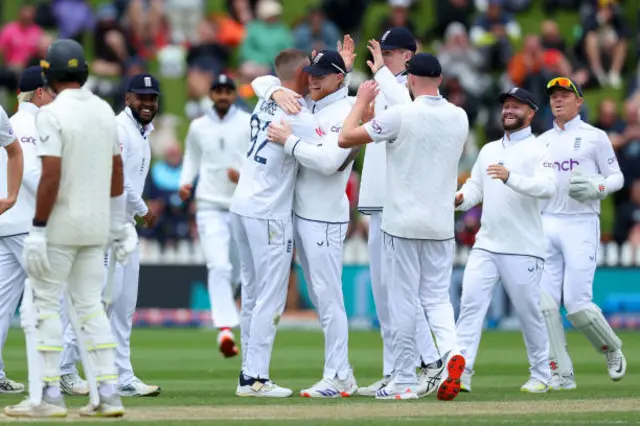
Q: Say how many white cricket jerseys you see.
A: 11